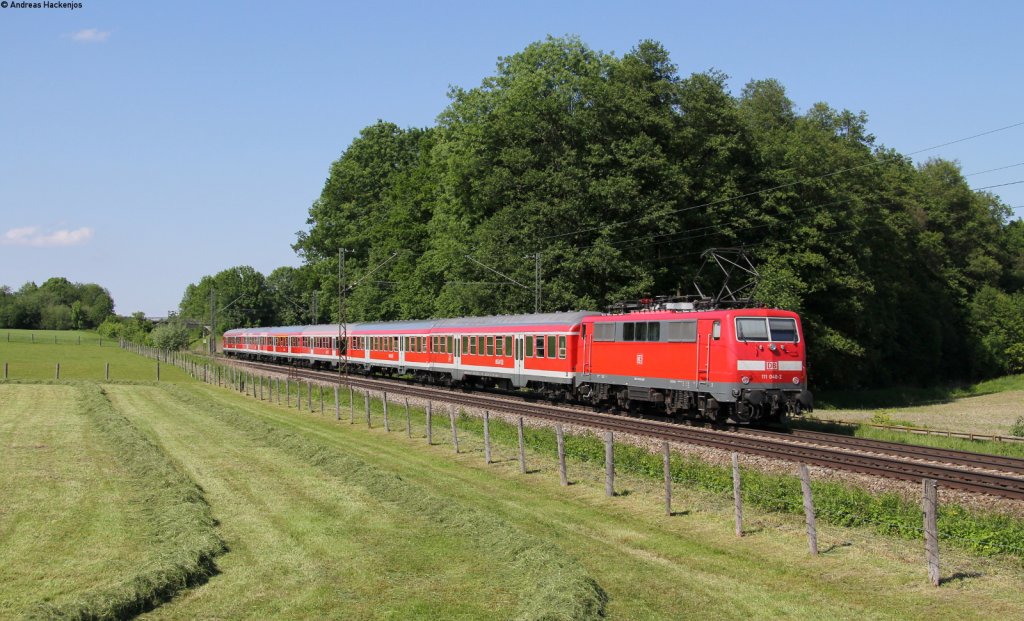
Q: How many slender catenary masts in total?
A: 4